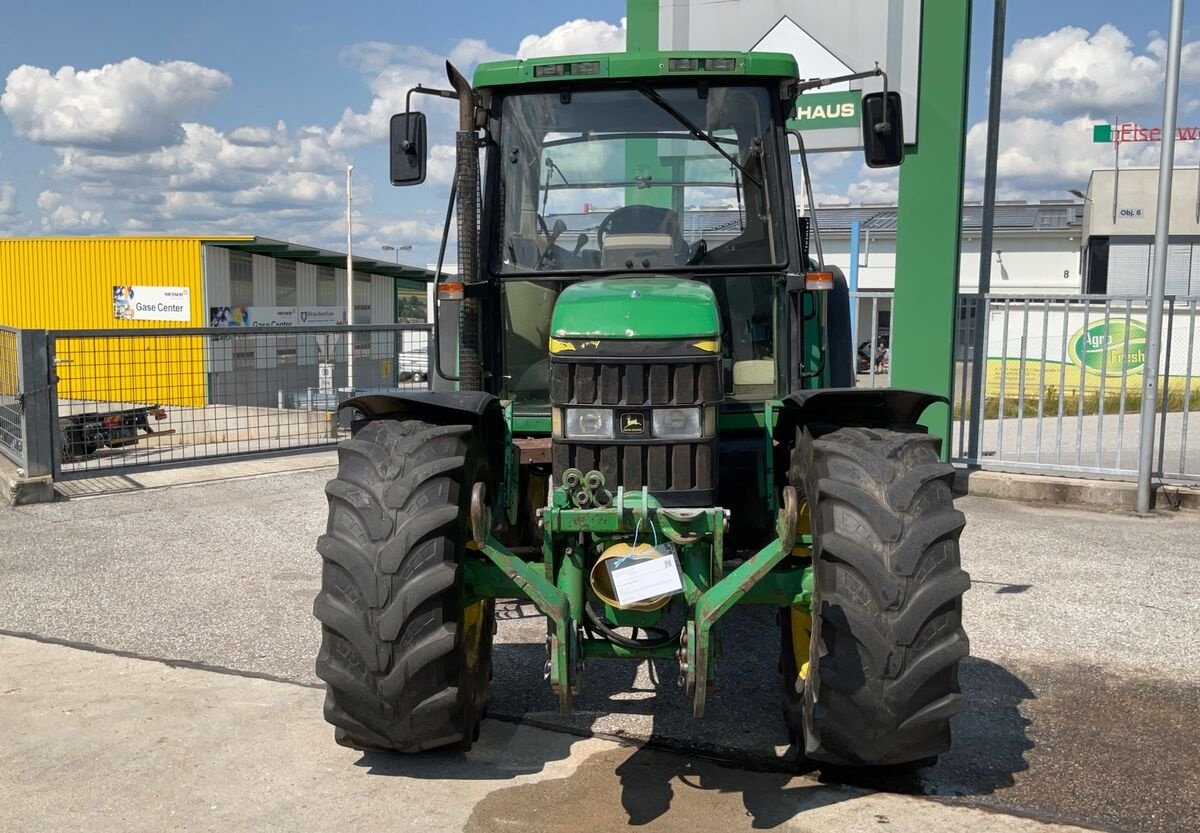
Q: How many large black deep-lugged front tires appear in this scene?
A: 2